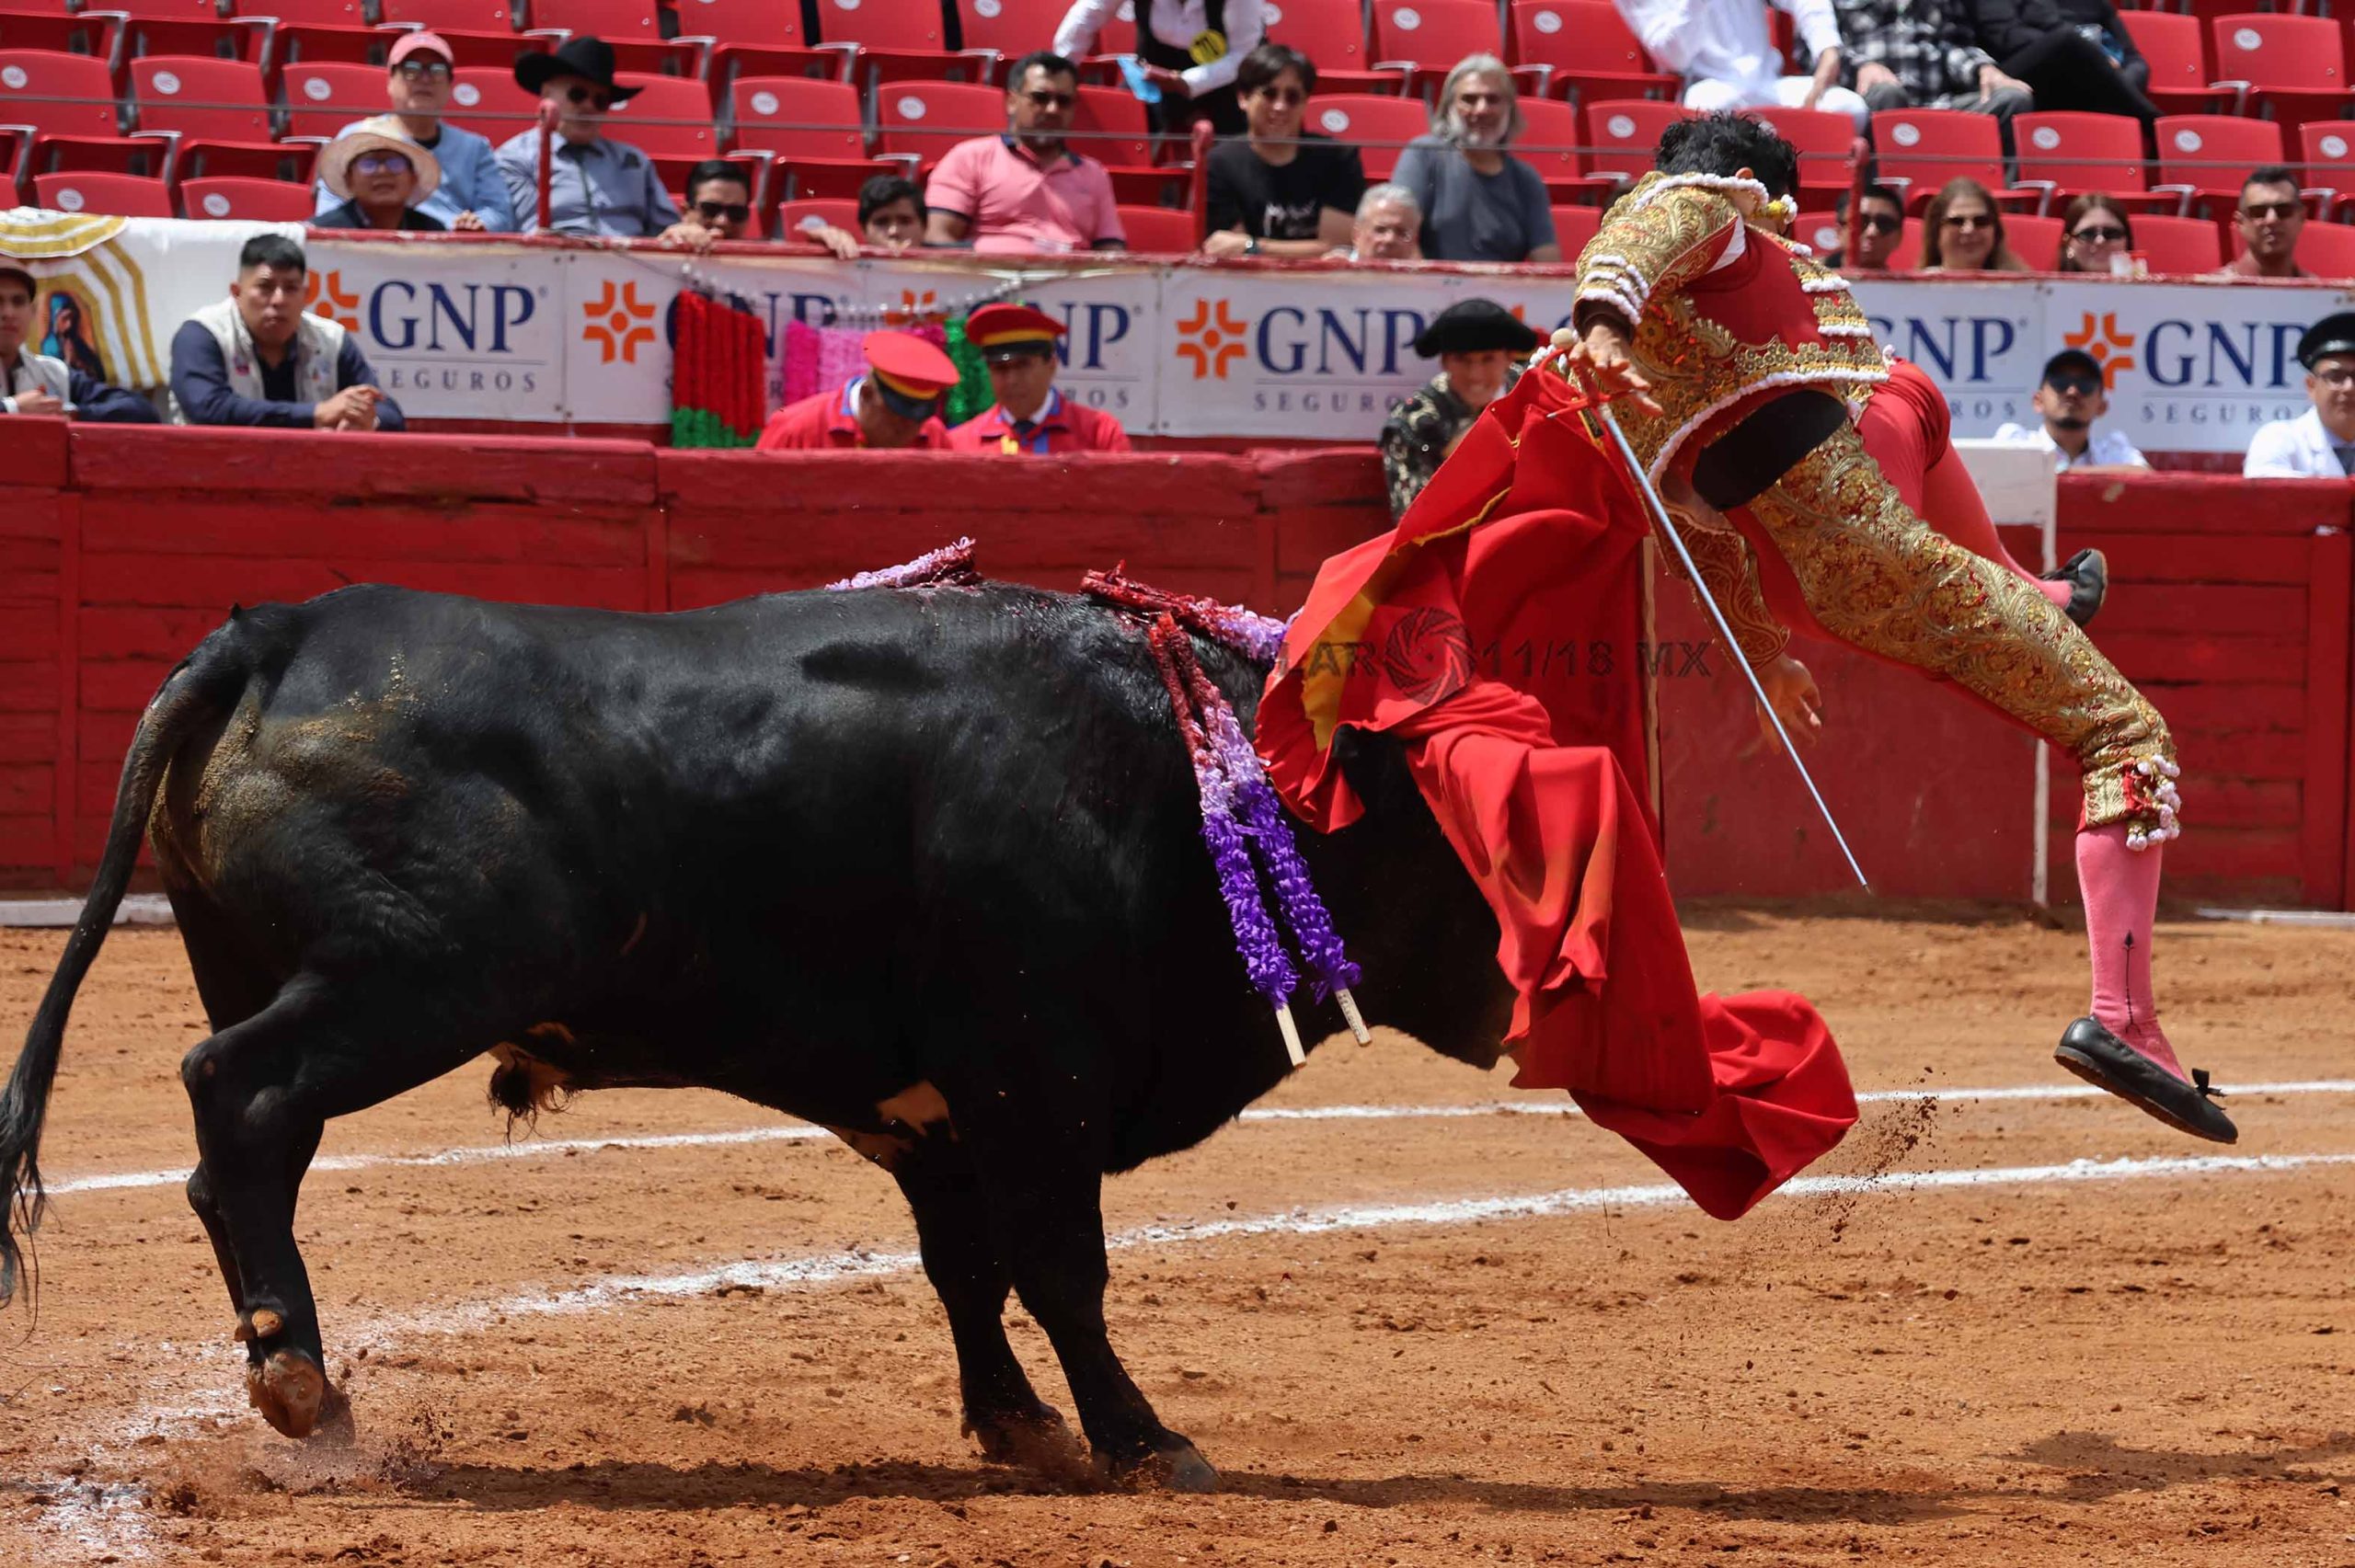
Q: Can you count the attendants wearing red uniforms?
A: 2